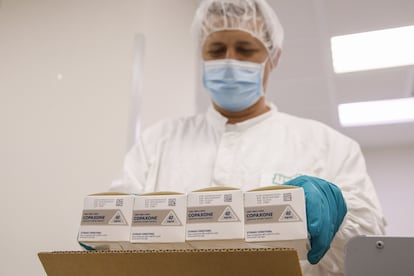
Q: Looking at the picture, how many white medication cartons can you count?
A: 4